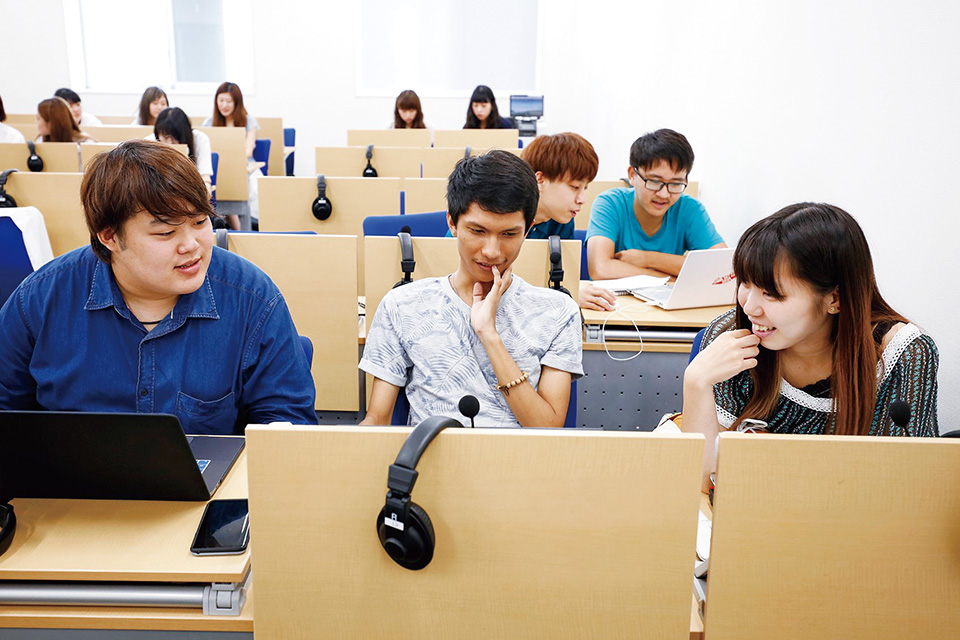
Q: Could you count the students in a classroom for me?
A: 13